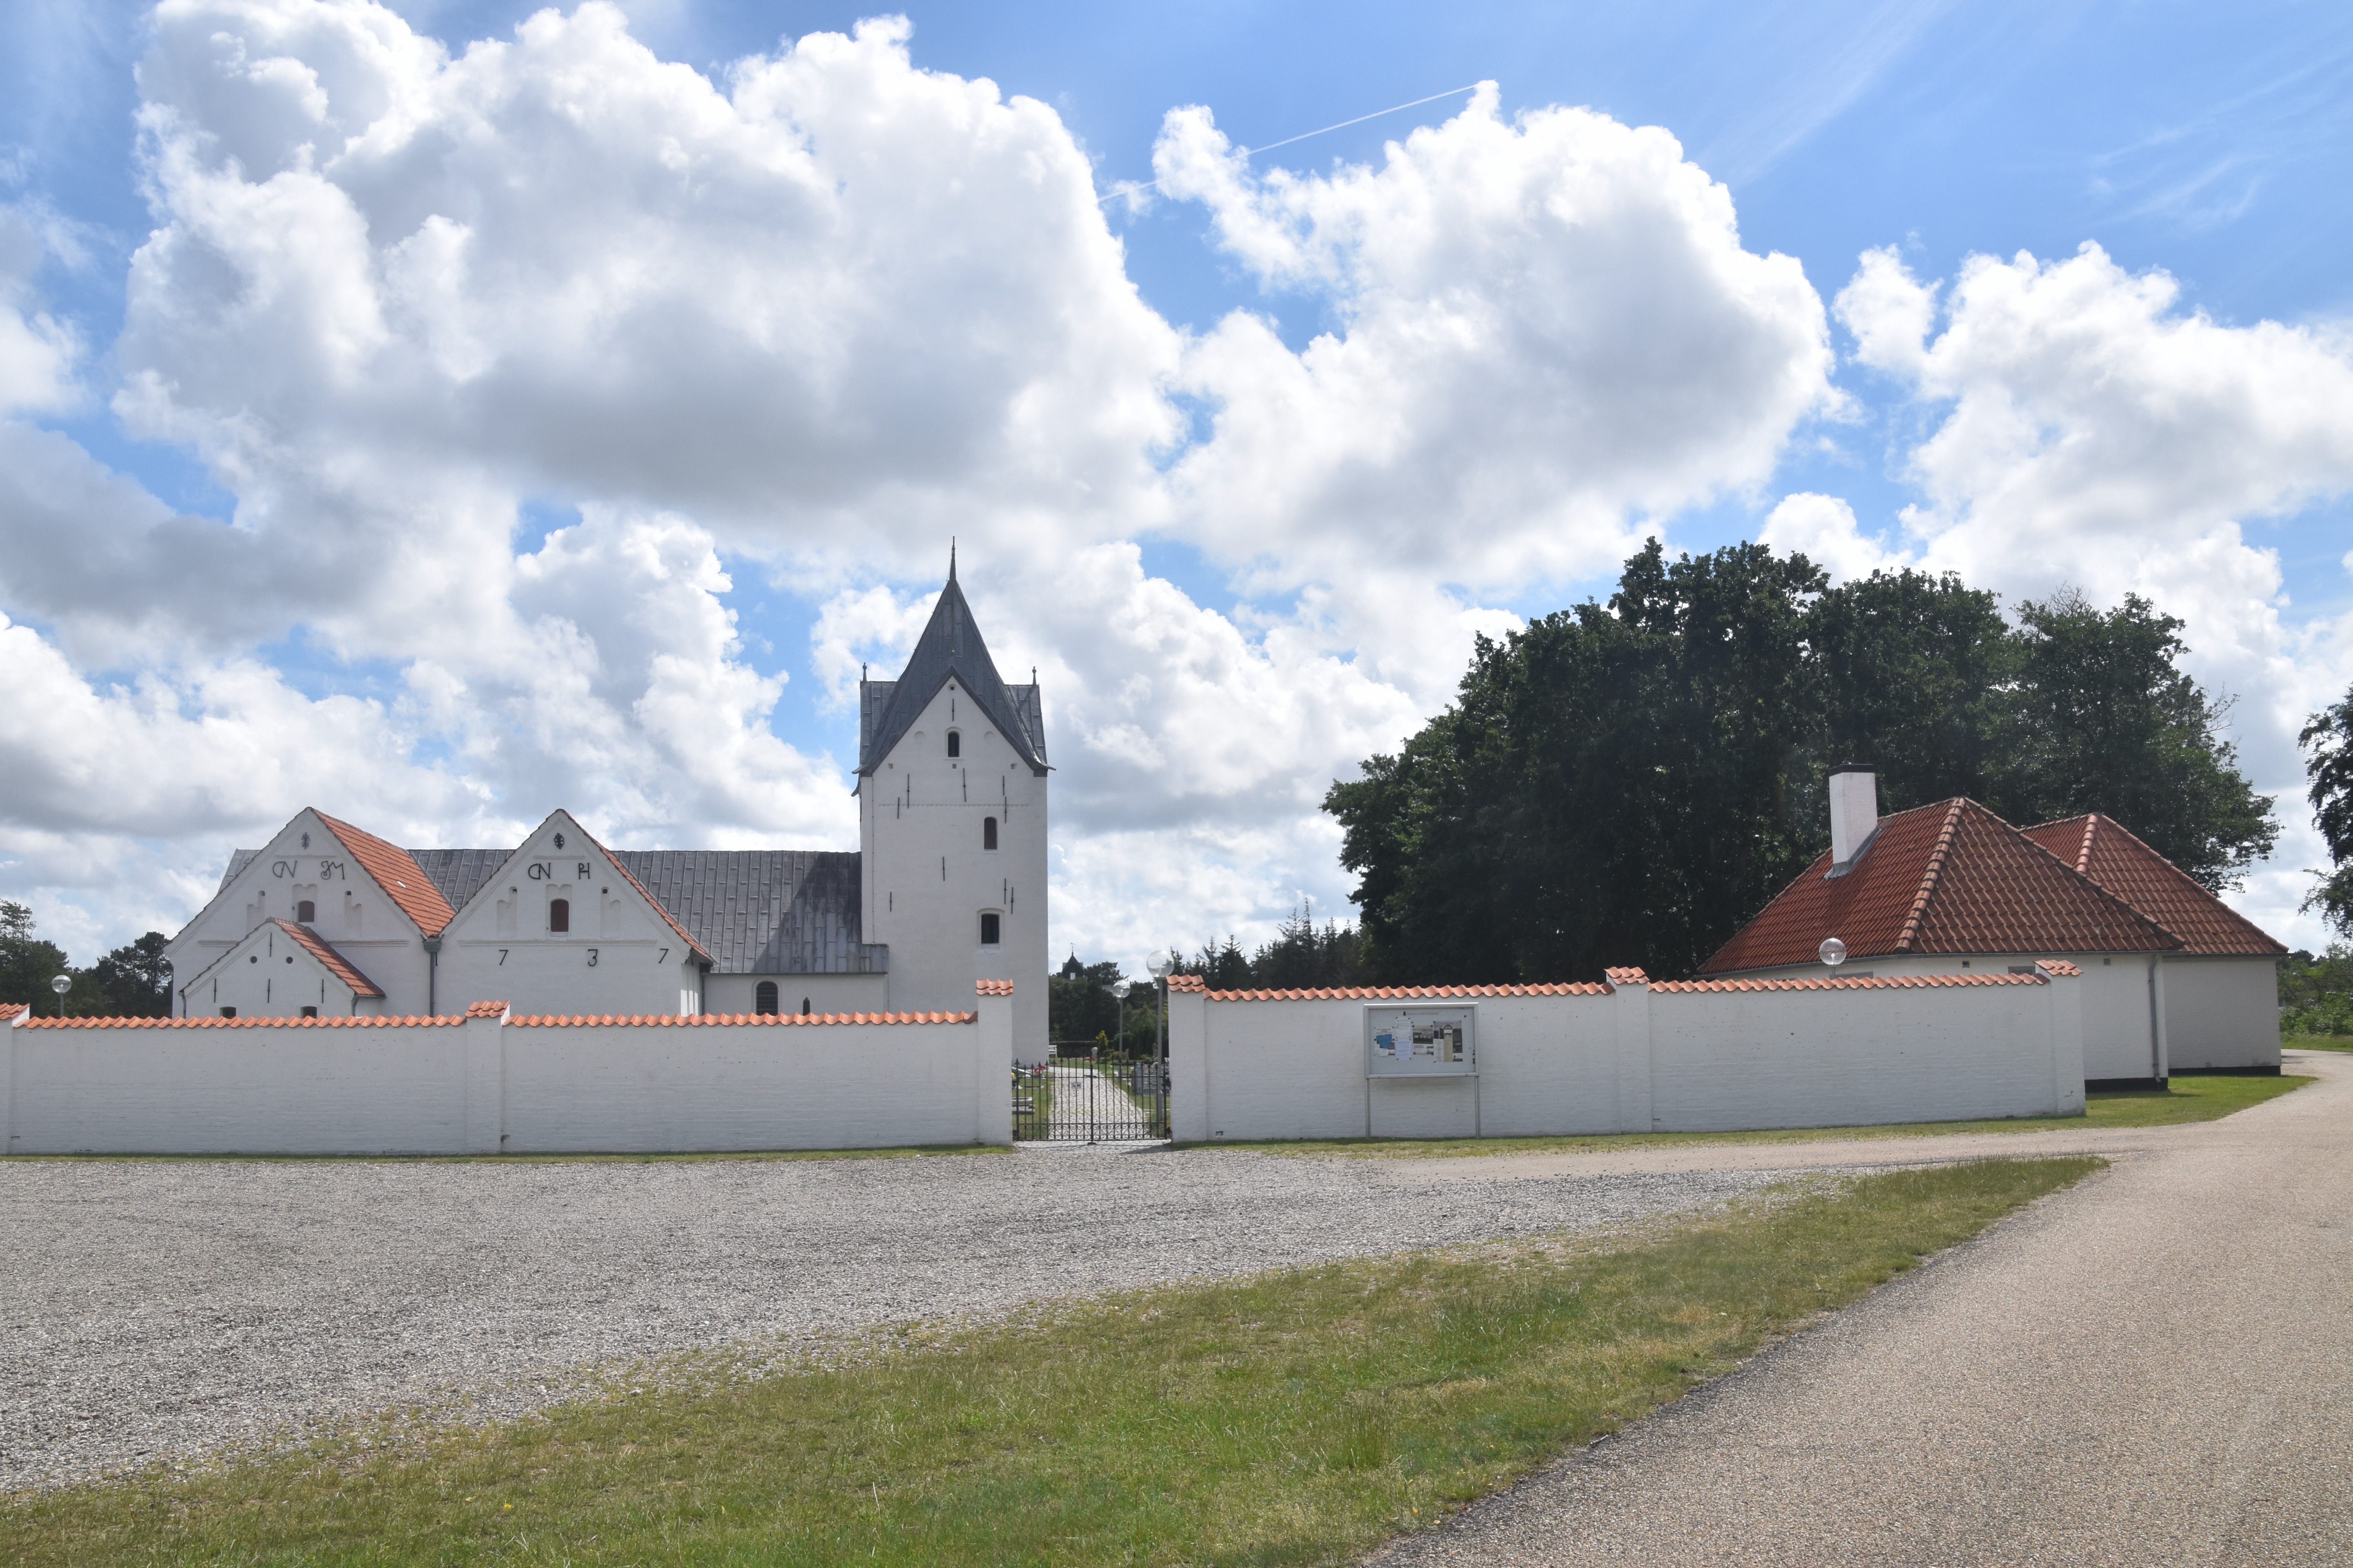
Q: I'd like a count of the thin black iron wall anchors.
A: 14